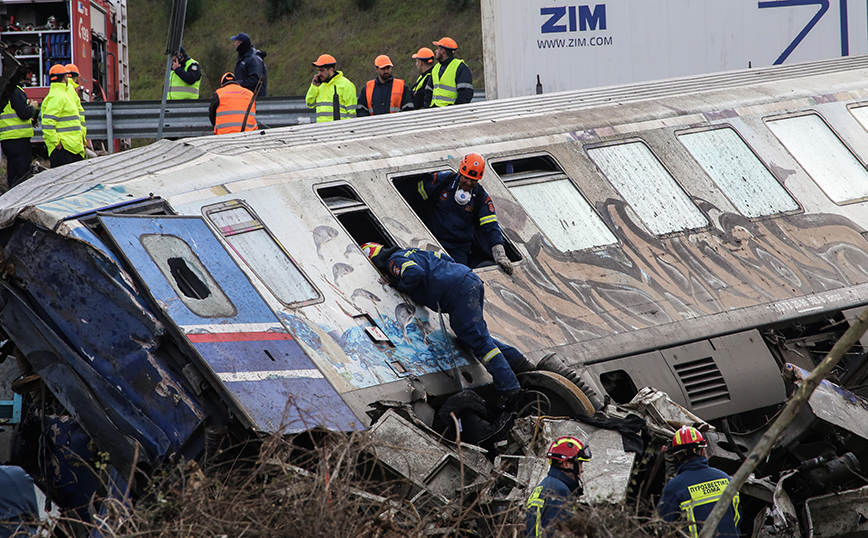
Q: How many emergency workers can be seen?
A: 14